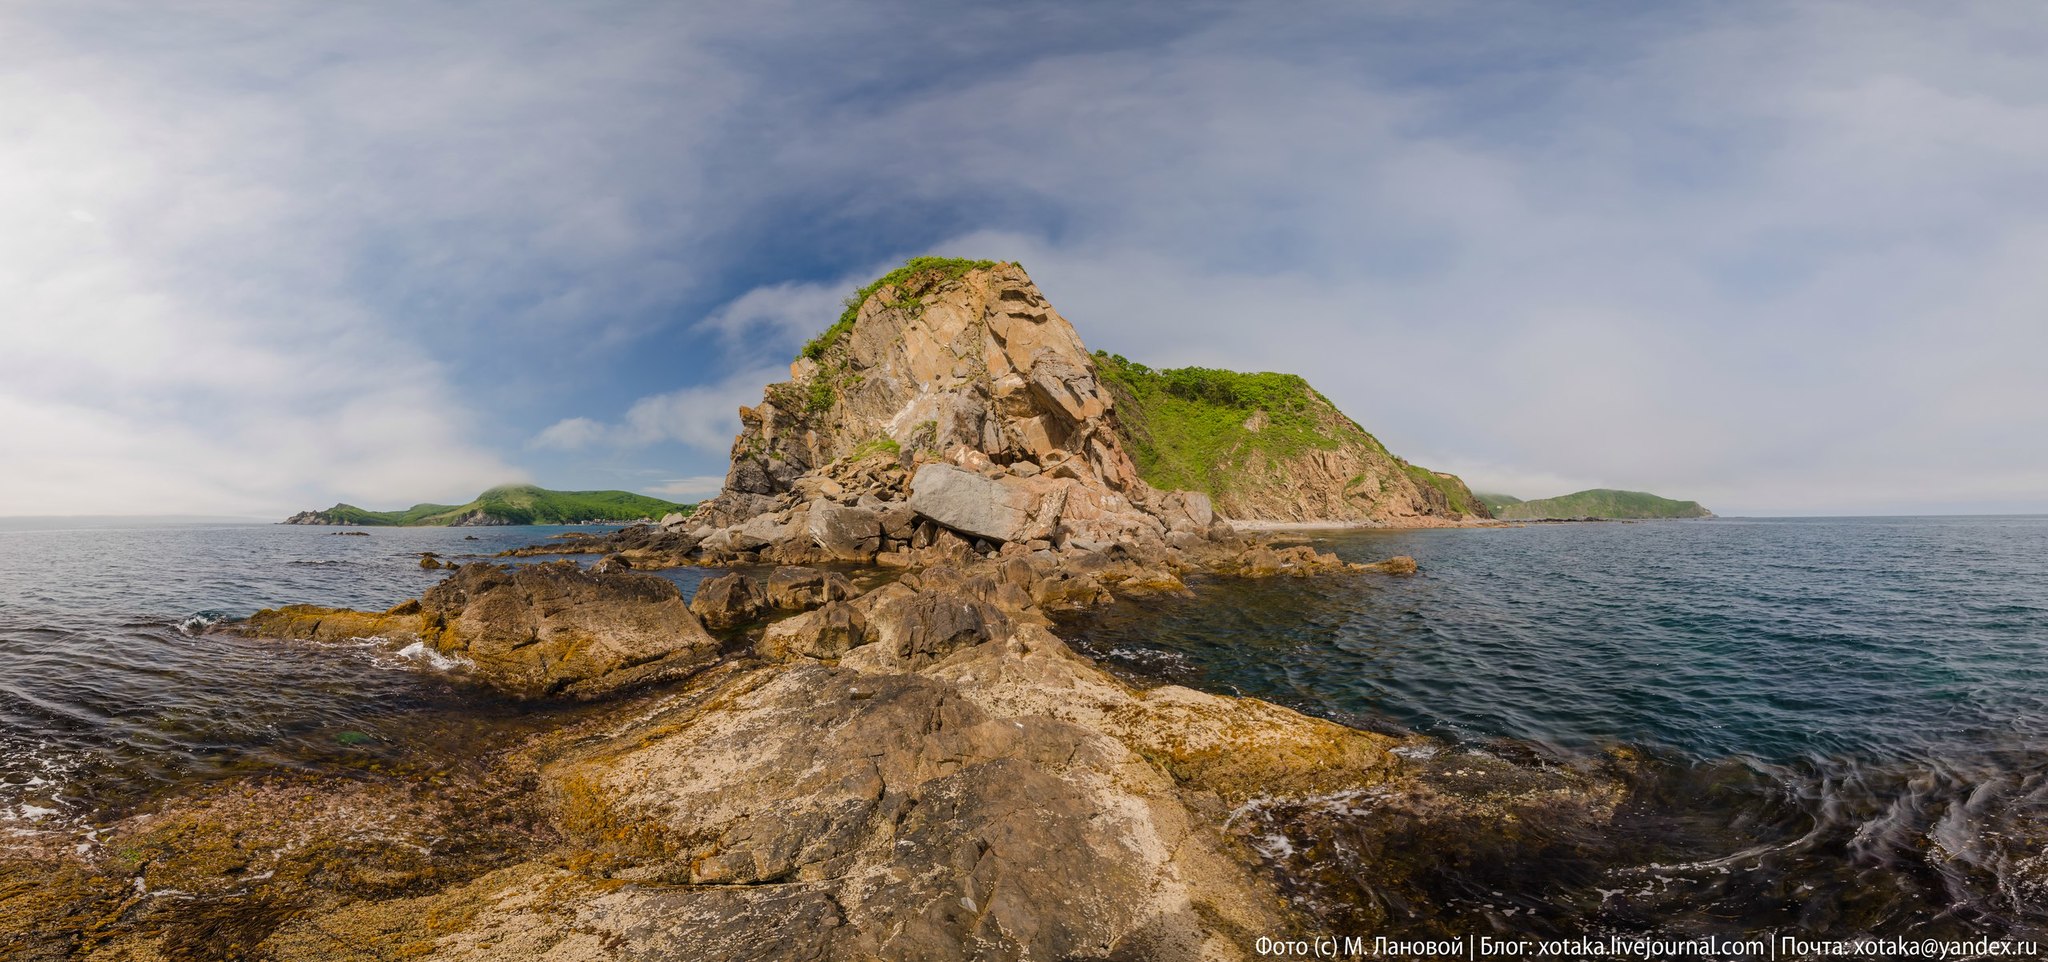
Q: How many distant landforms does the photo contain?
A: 2